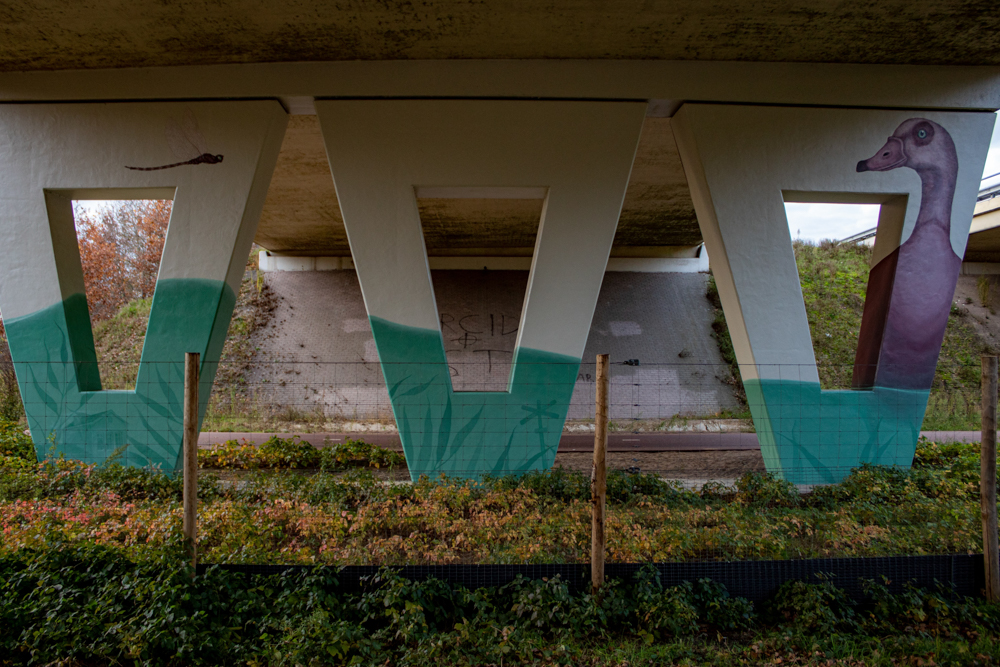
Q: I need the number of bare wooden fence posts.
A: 3